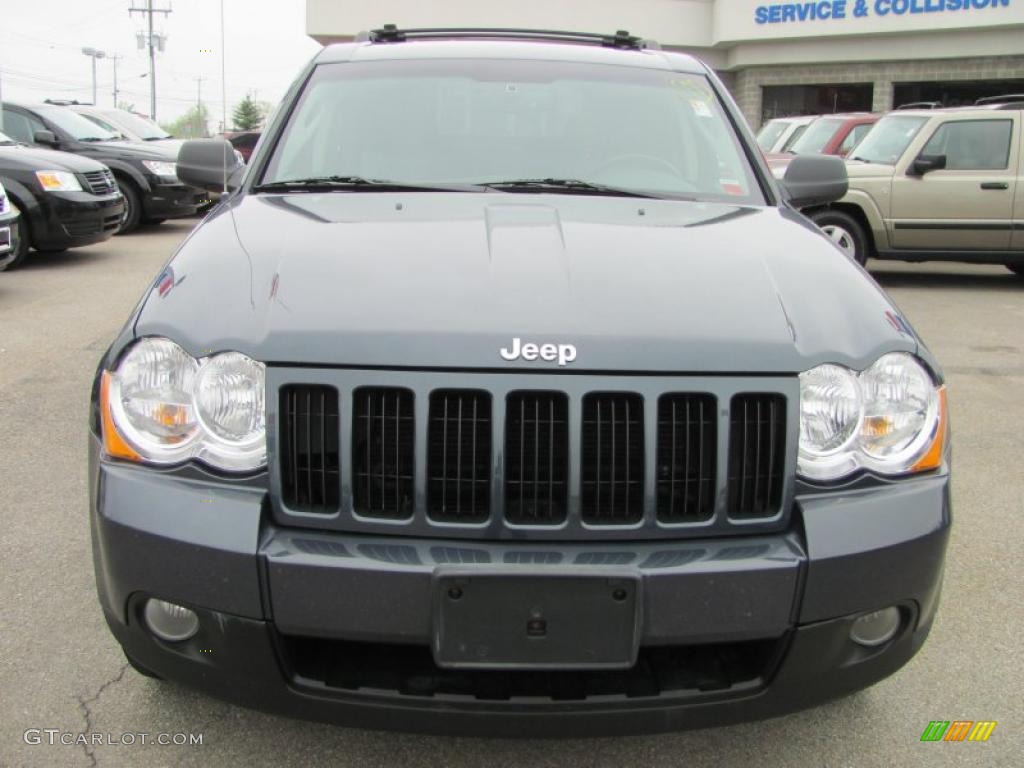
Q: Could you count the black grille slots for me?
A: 7